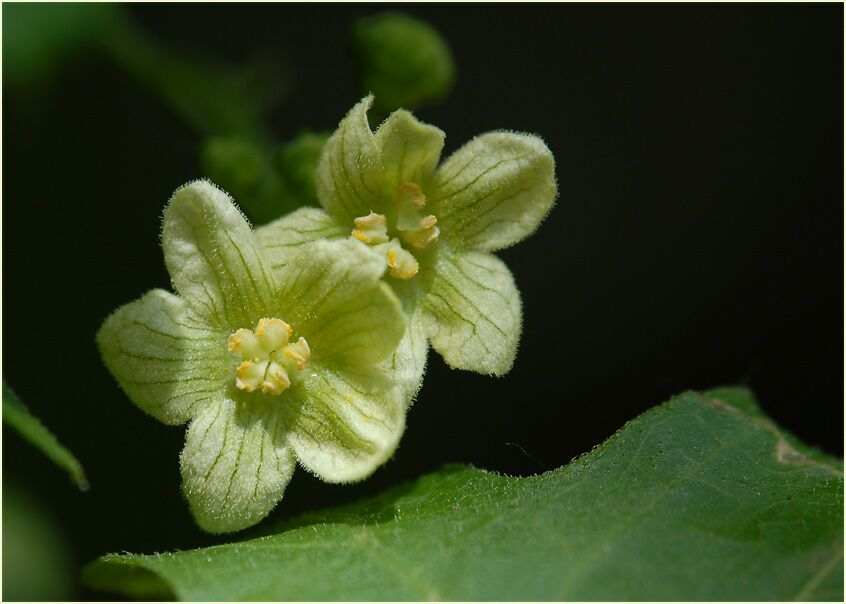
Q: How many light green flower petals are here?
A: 10